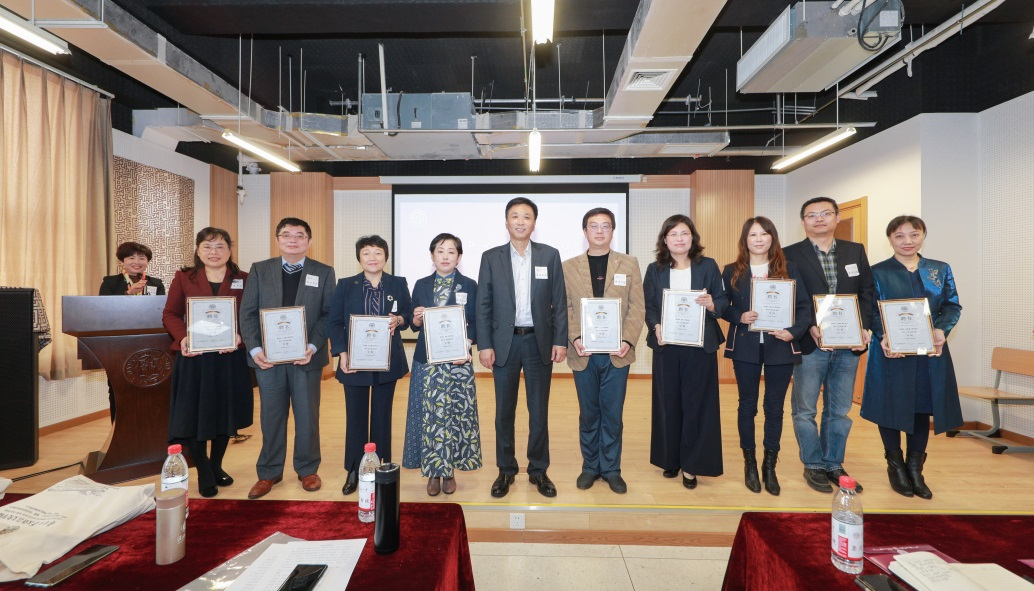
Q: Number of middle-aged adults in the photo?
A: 11